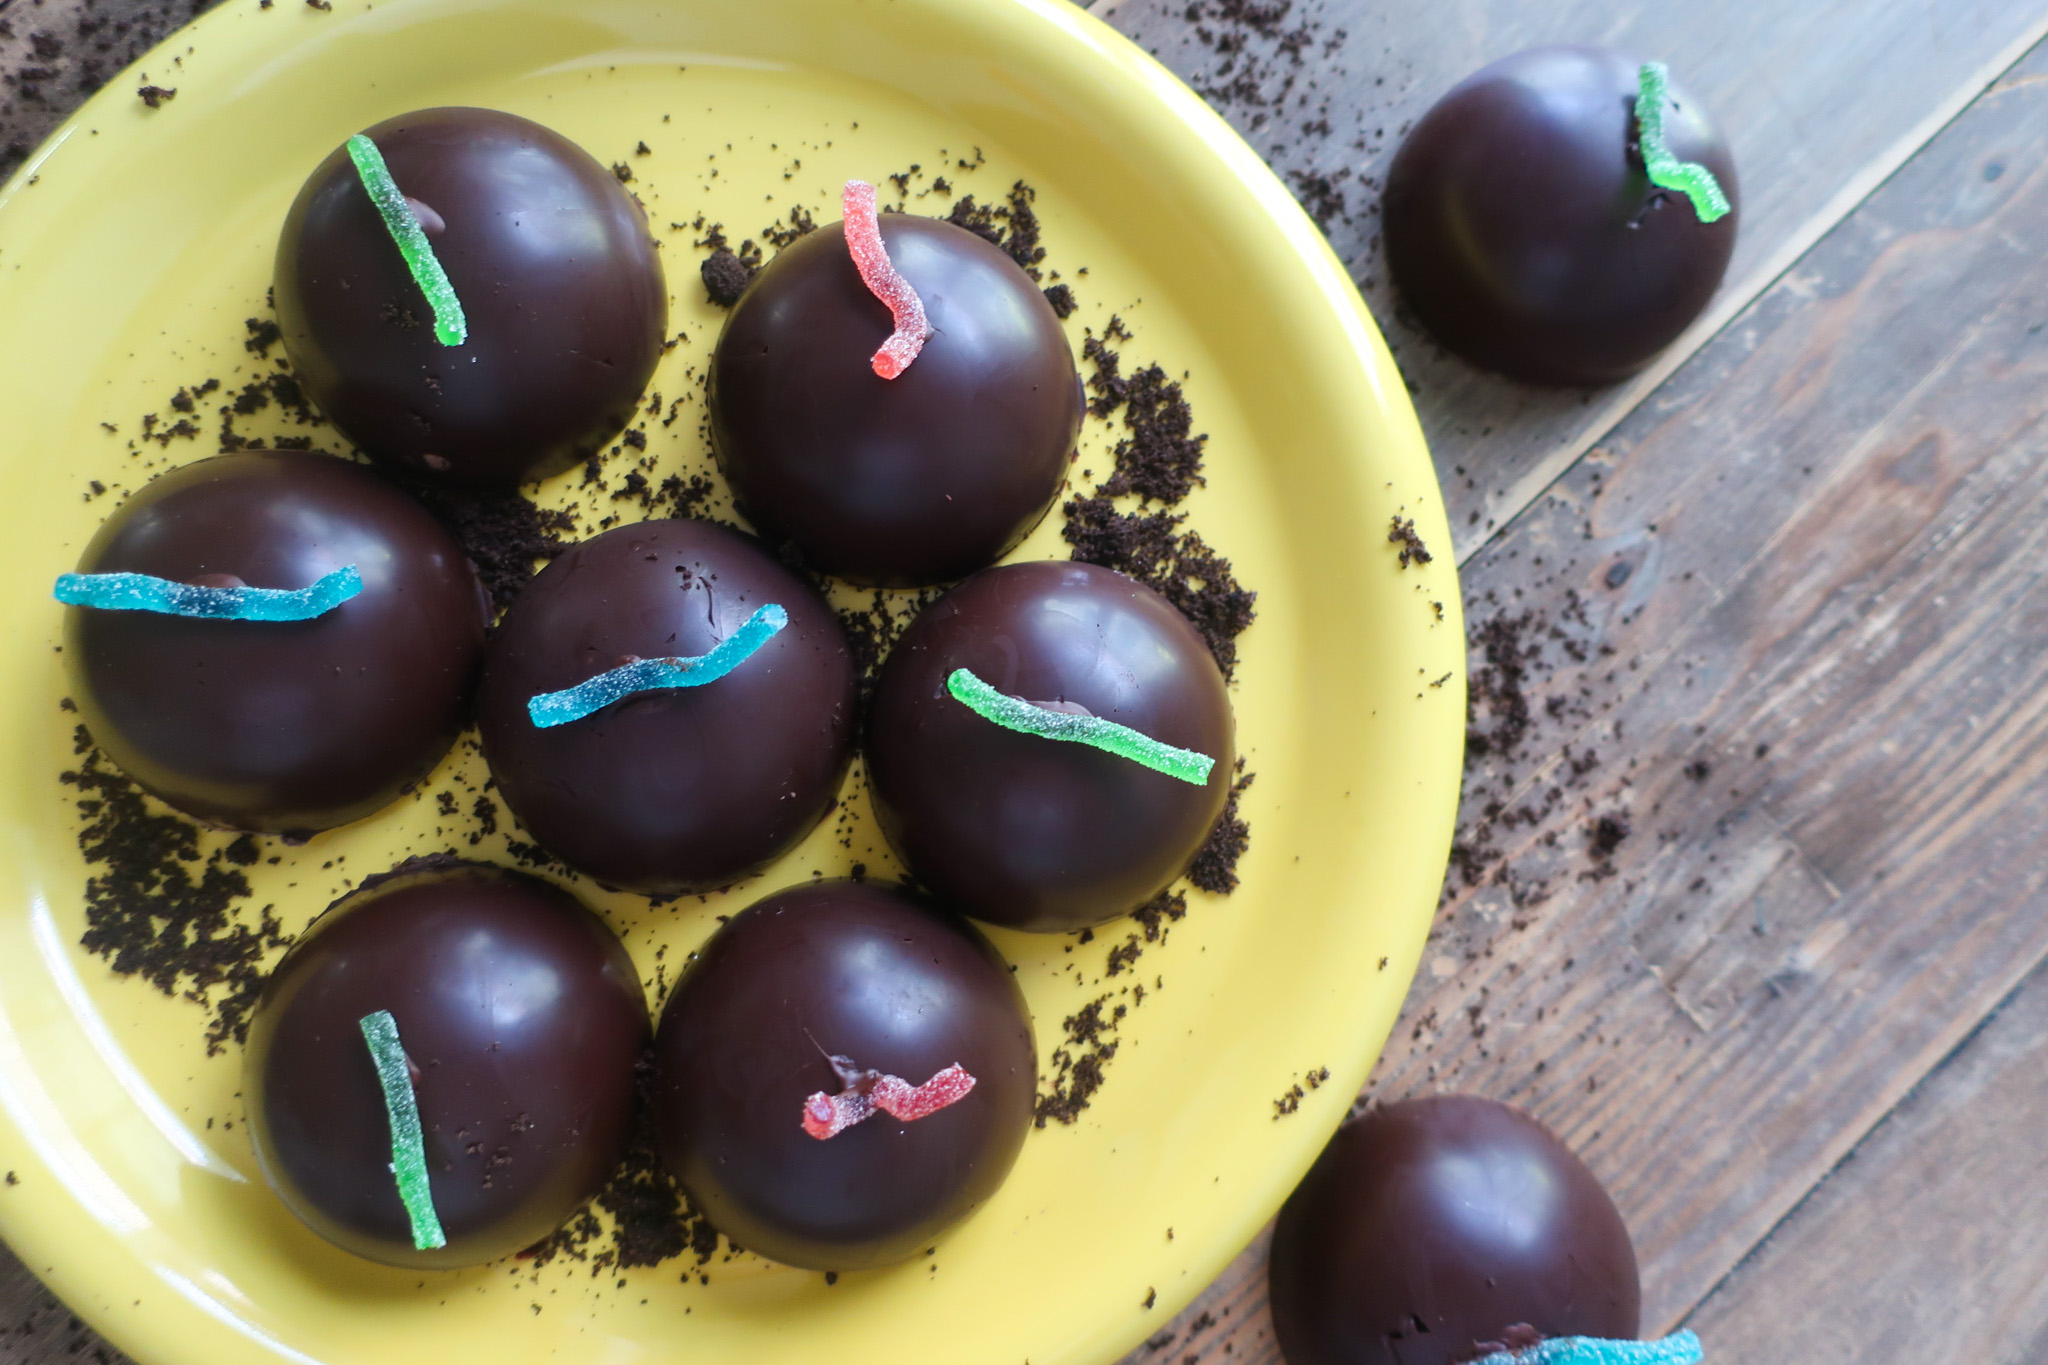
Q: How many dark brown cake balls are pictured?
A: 9